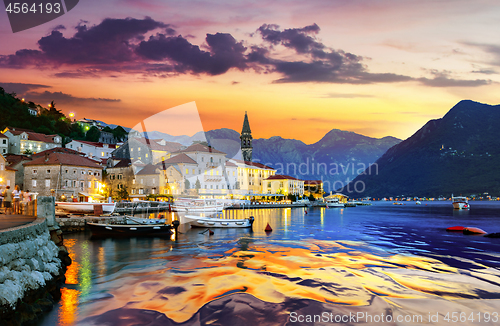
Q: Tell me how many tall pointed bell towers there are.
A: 1